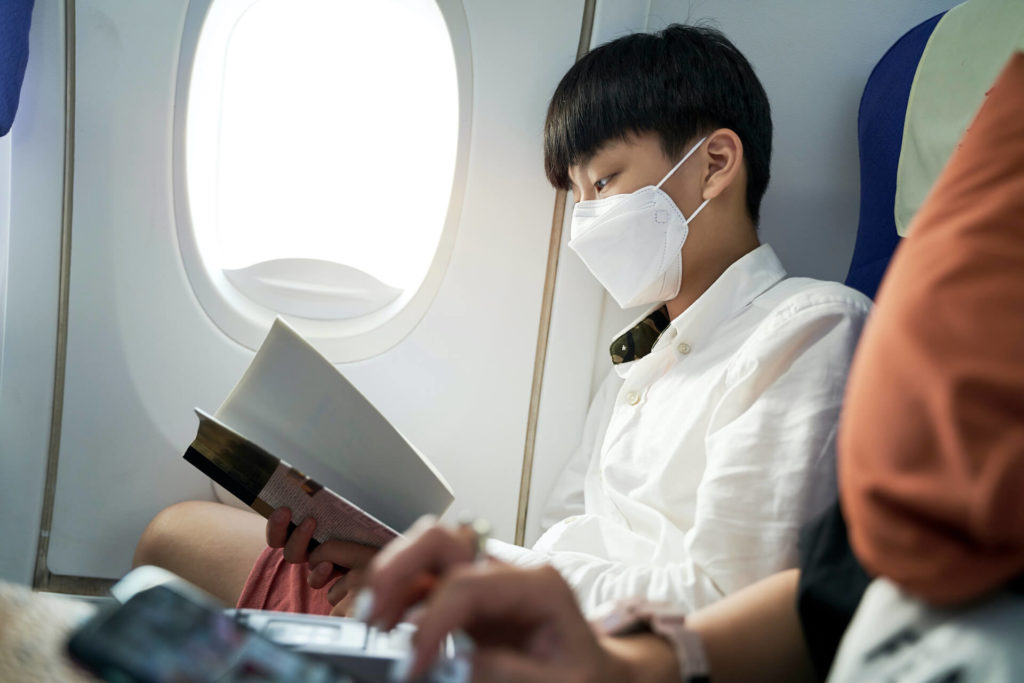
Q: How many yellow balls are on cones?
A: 0